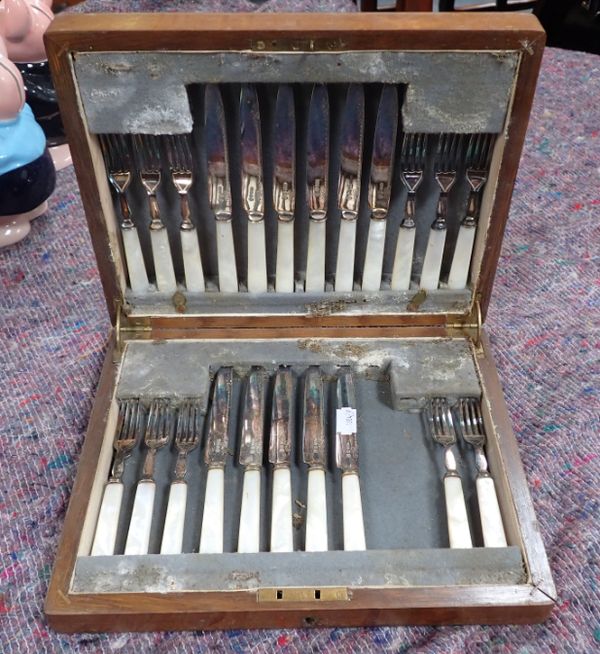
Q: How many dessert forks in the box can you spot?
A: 11